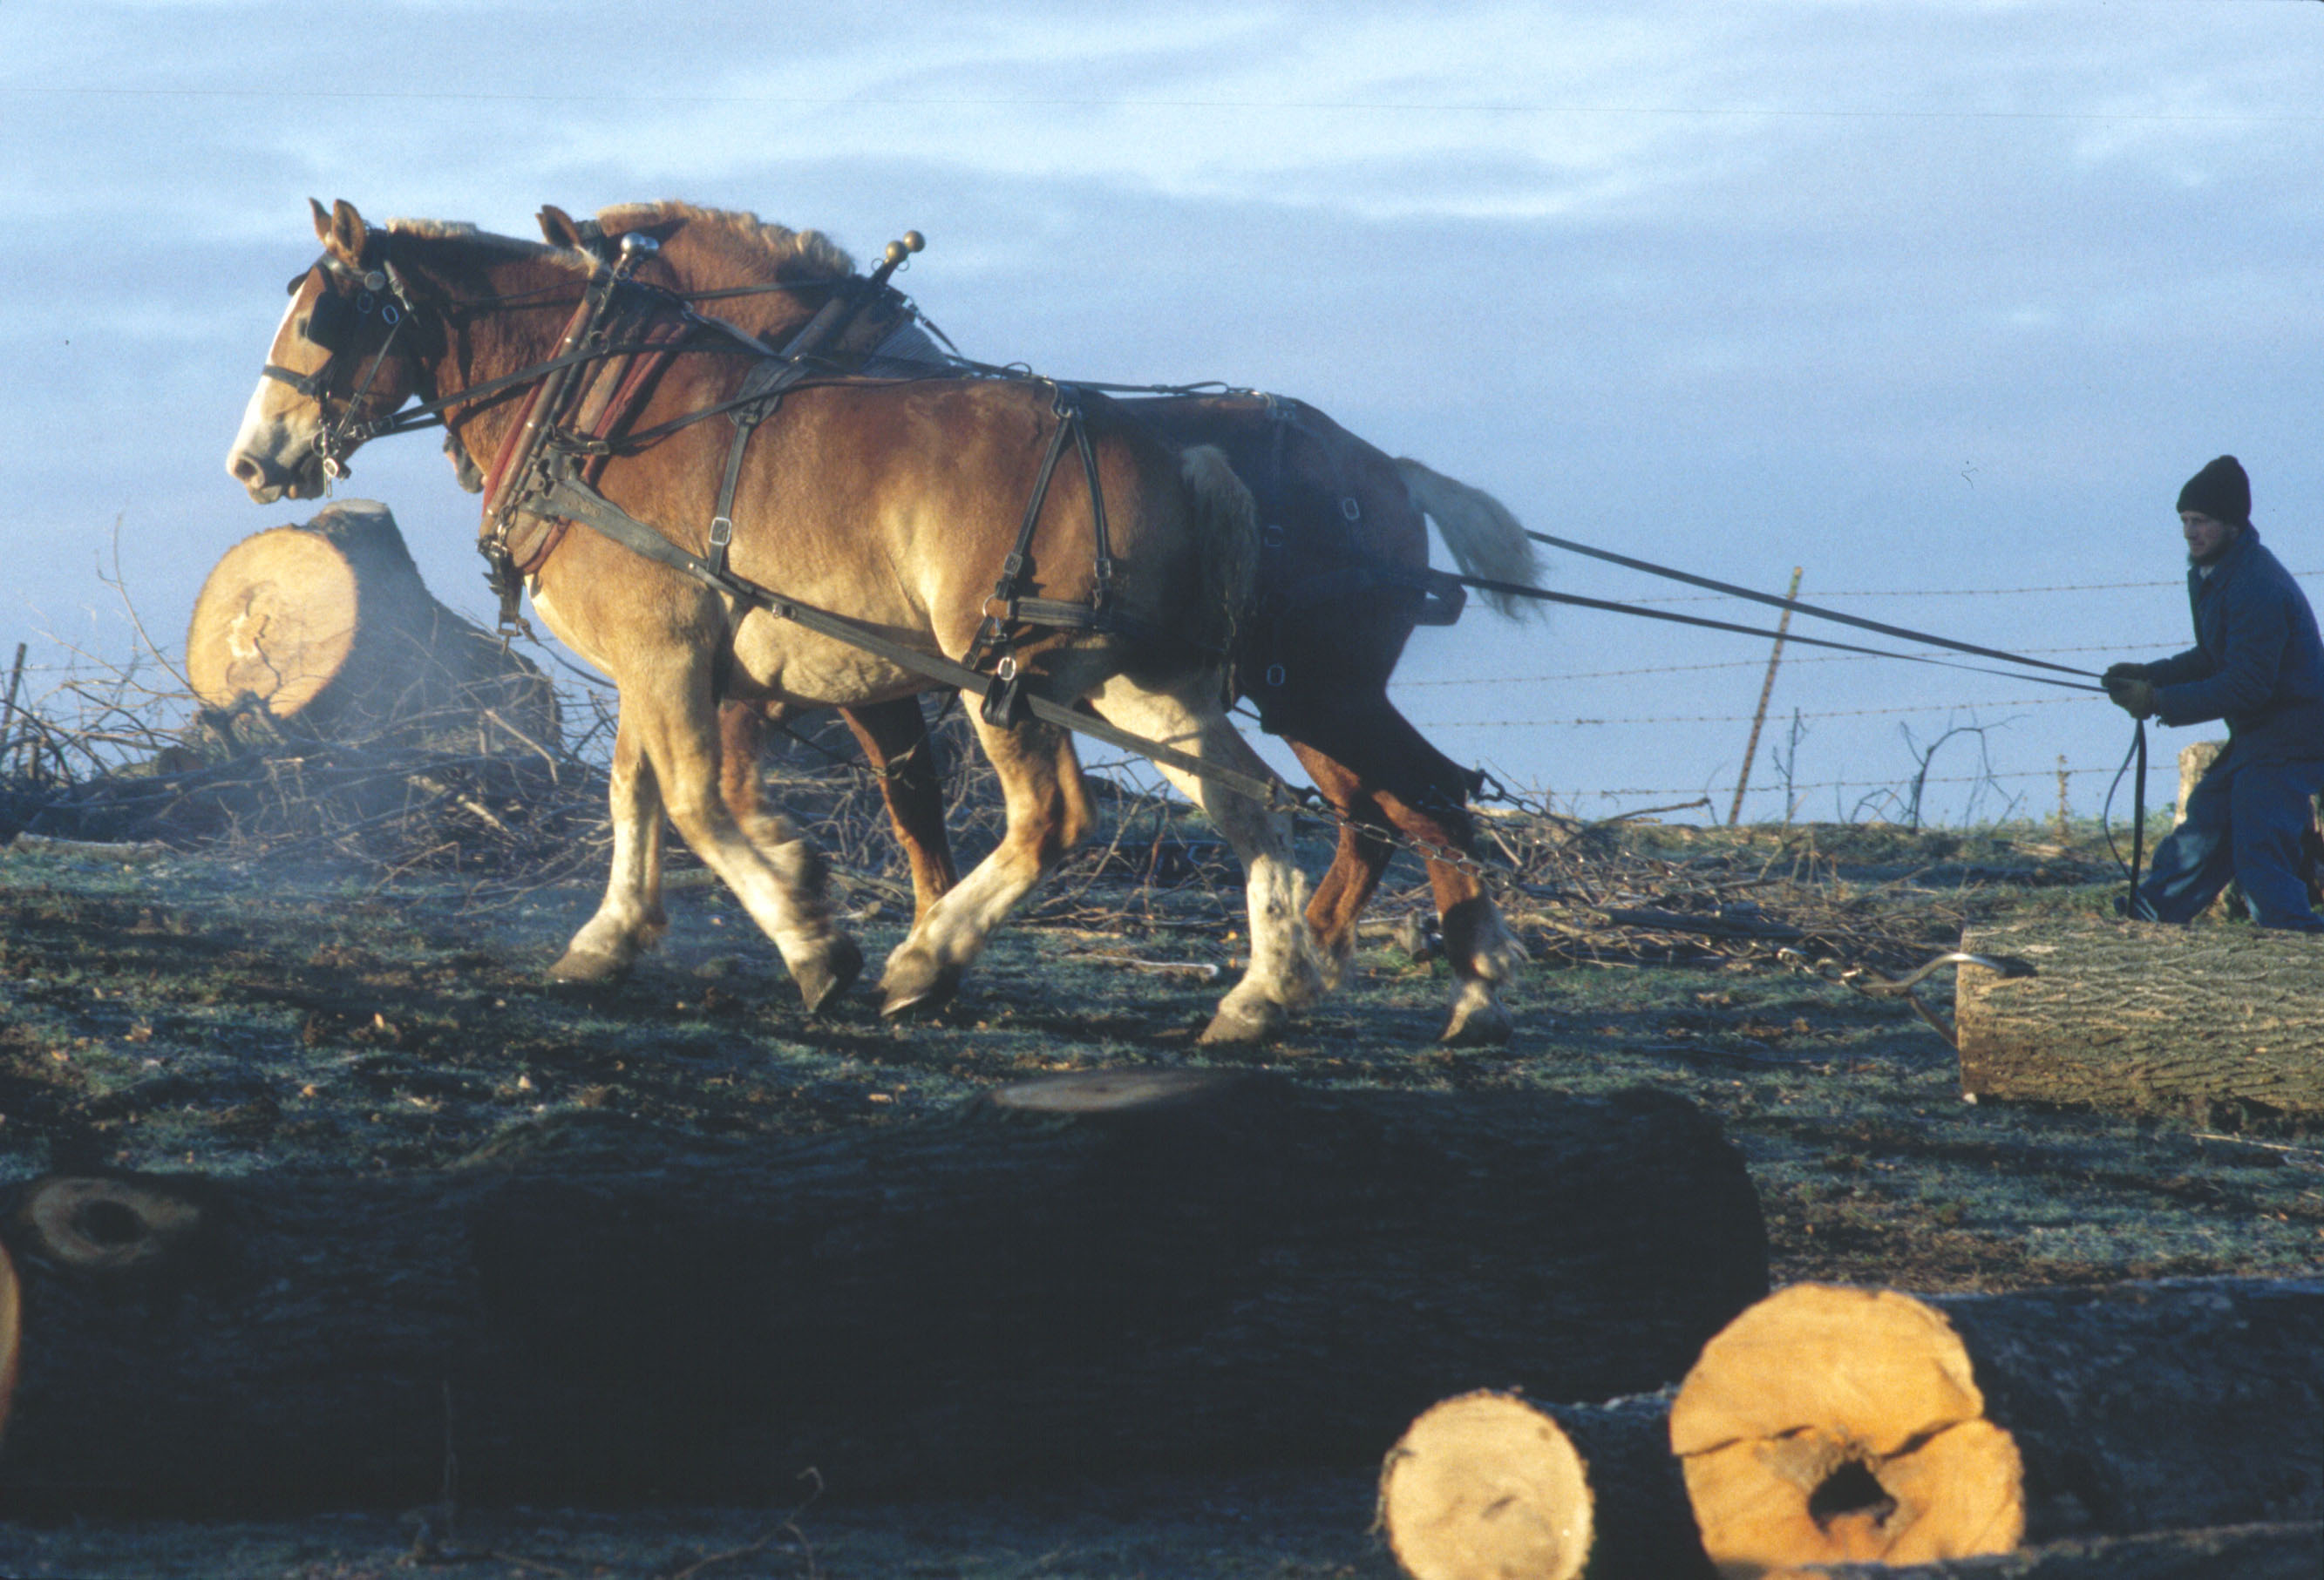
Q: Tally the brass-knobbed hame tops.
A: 2